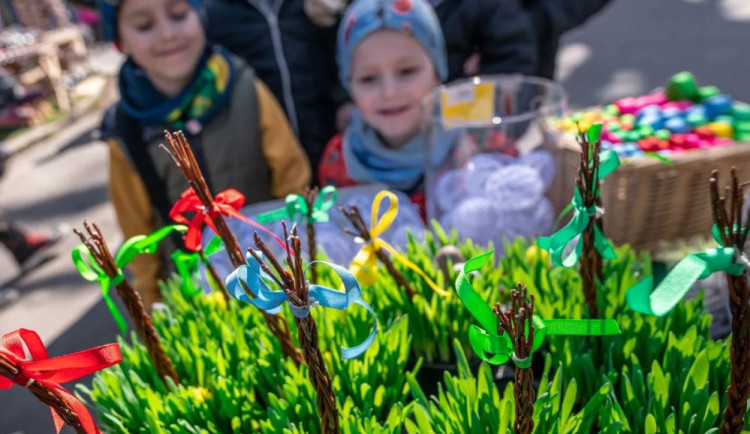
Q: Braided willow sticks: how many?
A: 10